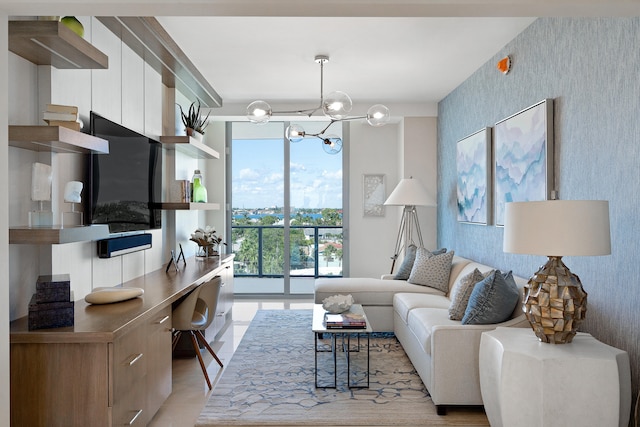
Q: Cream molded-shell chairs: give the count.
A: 1